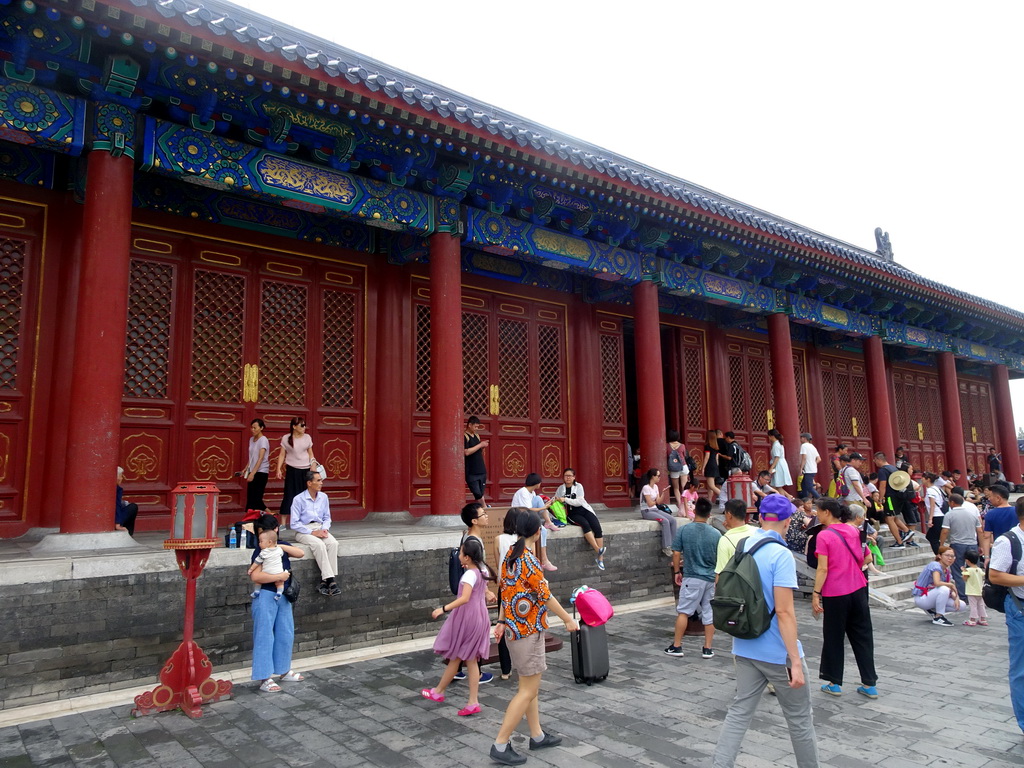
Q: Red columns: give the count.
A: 7